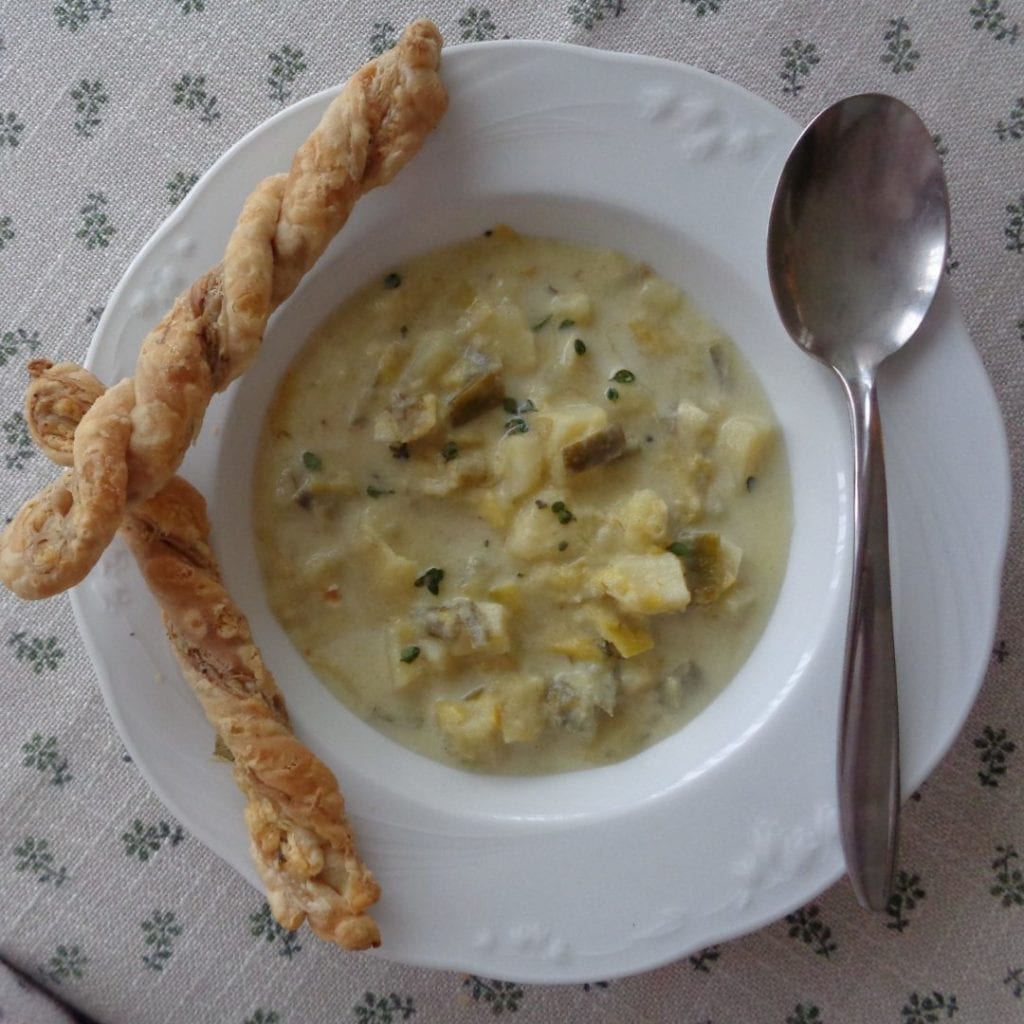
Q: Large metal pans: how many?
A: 0